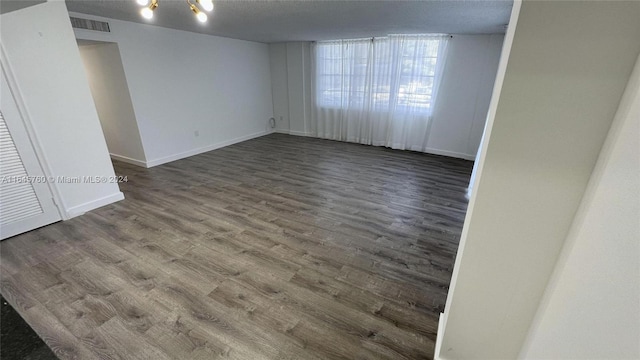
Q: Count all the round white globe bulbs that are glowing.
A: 4